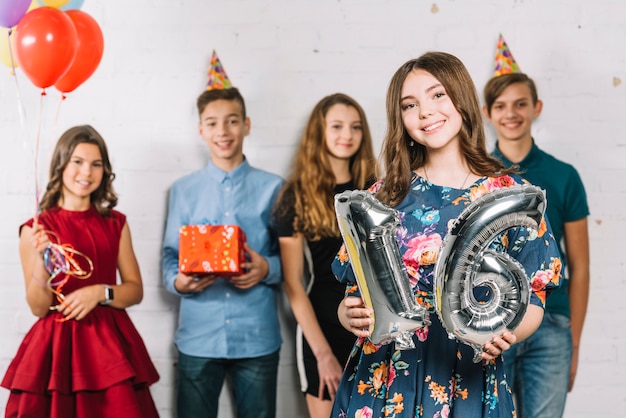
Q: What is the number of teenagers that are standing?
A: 5